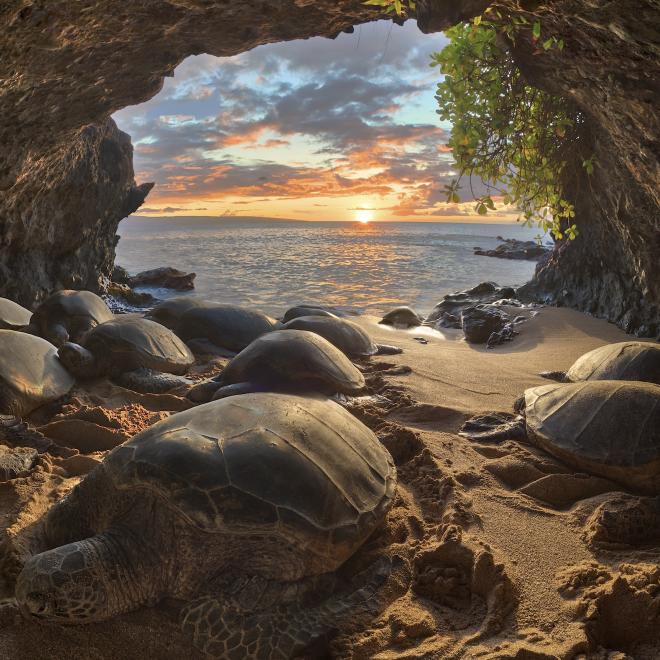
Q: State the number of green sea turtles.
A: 13